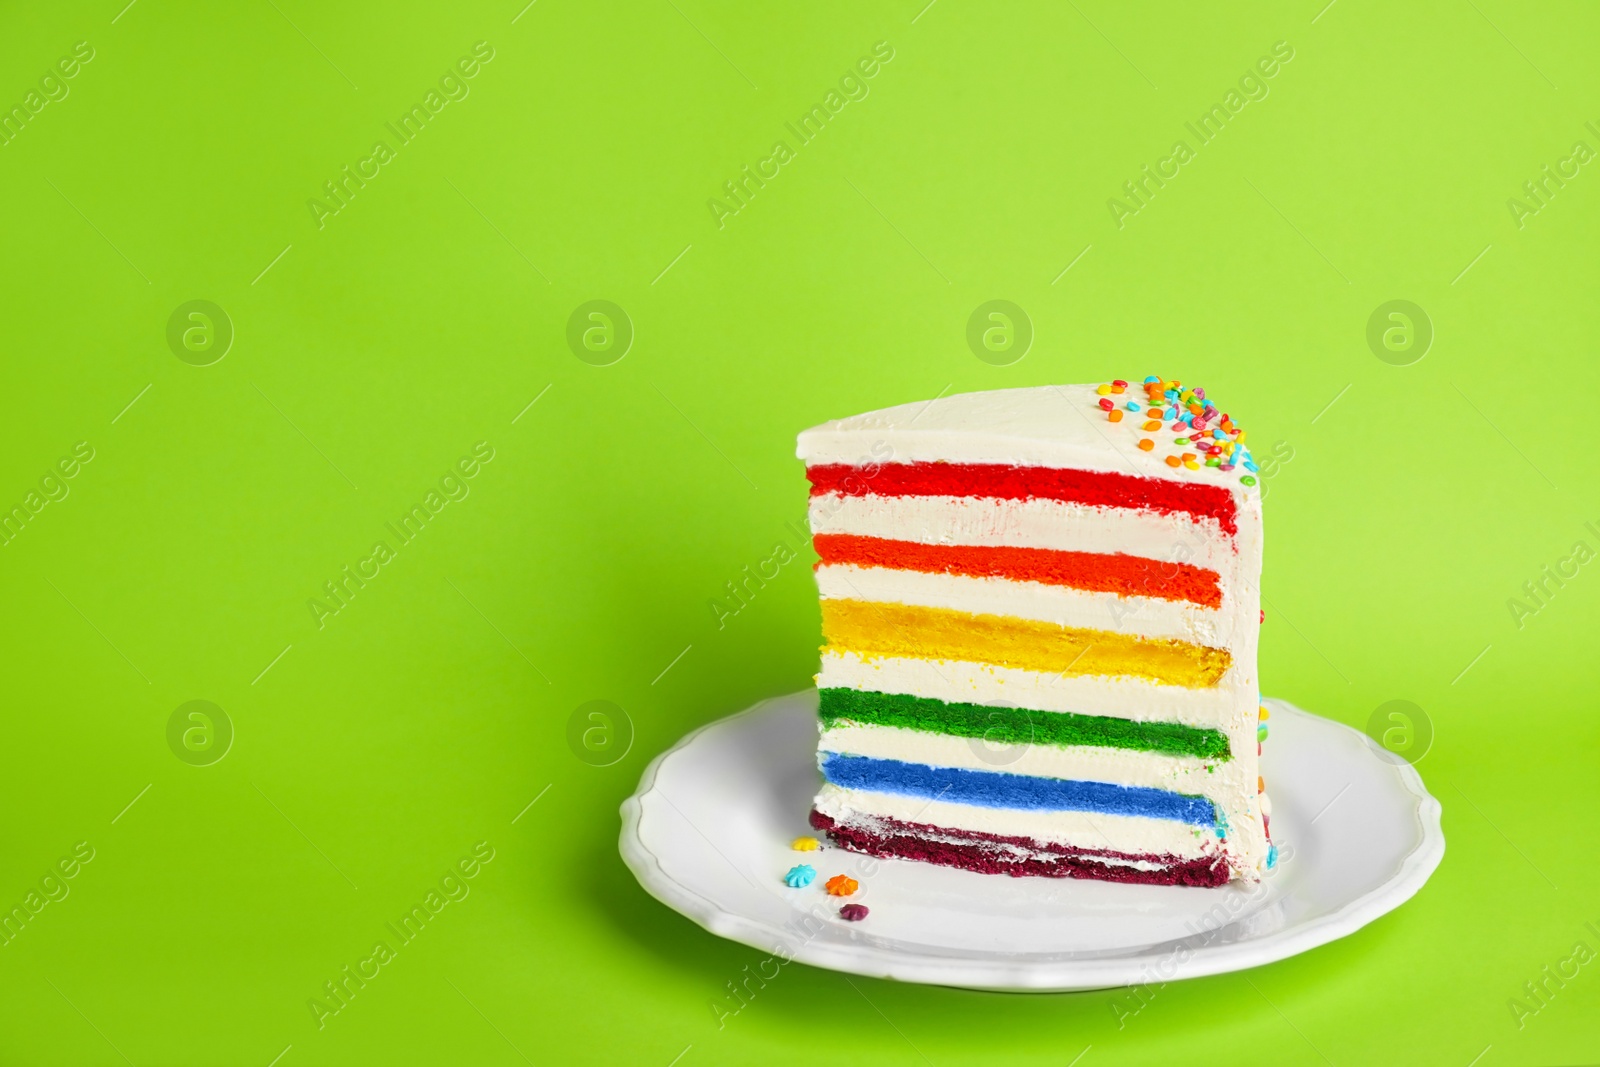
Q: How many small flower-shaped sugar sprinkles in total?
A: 4